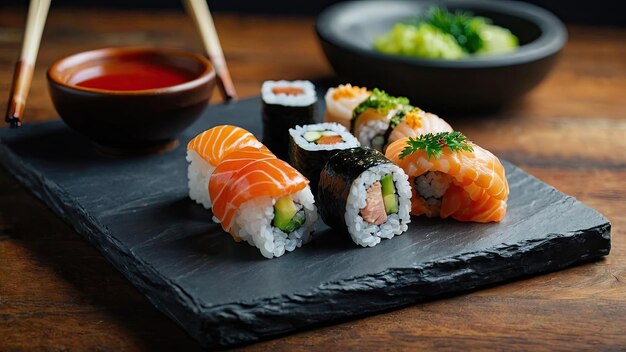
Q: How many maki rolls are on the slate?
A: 3